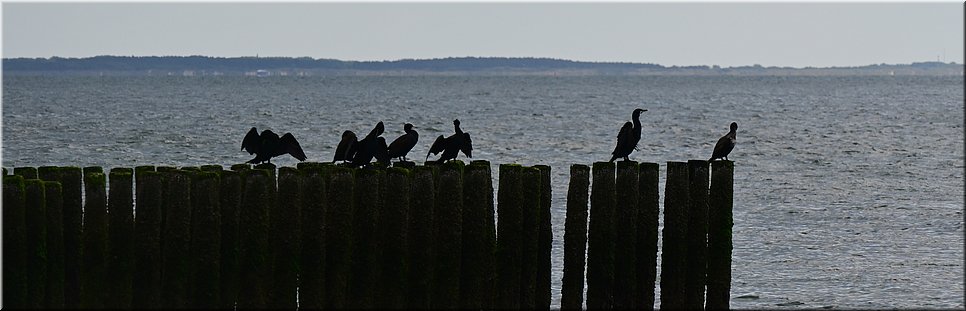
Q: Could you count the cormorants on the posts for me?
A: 6